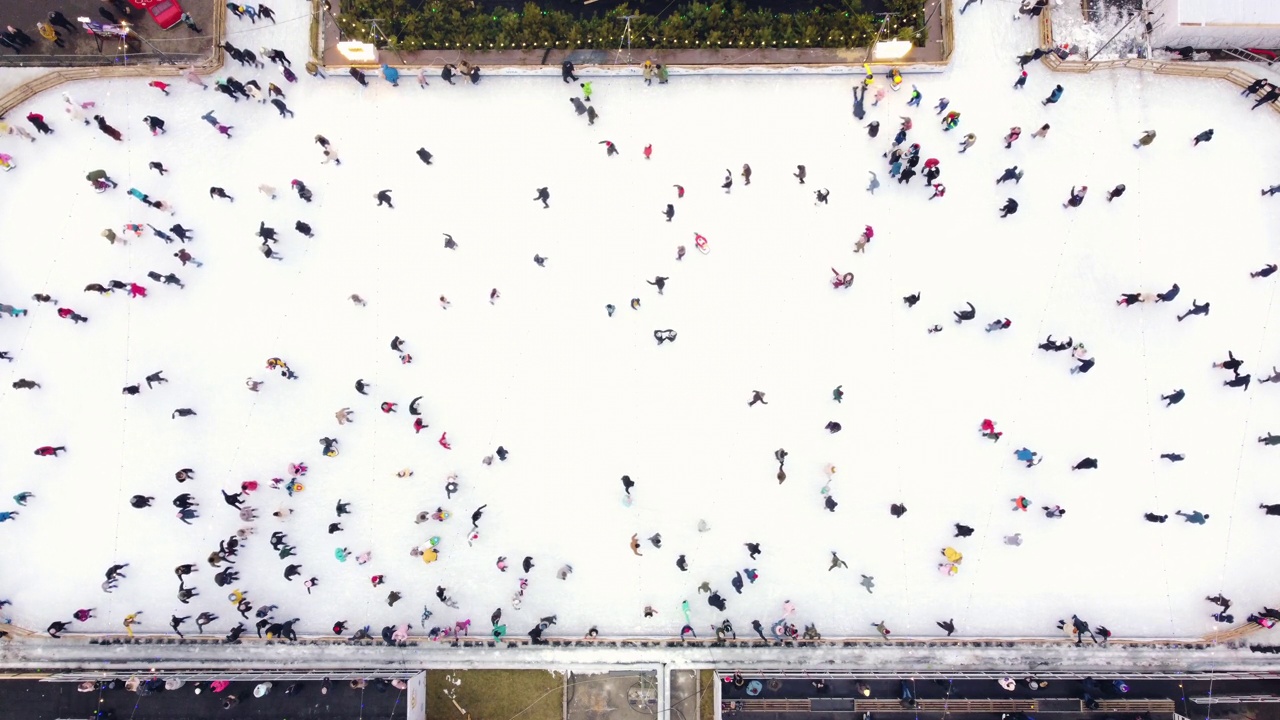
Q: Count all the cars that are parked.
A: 1